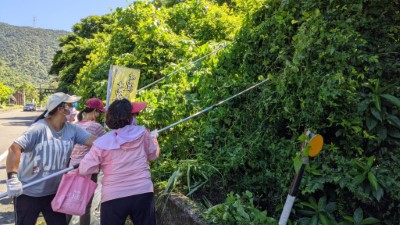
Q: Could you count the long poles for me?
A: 2